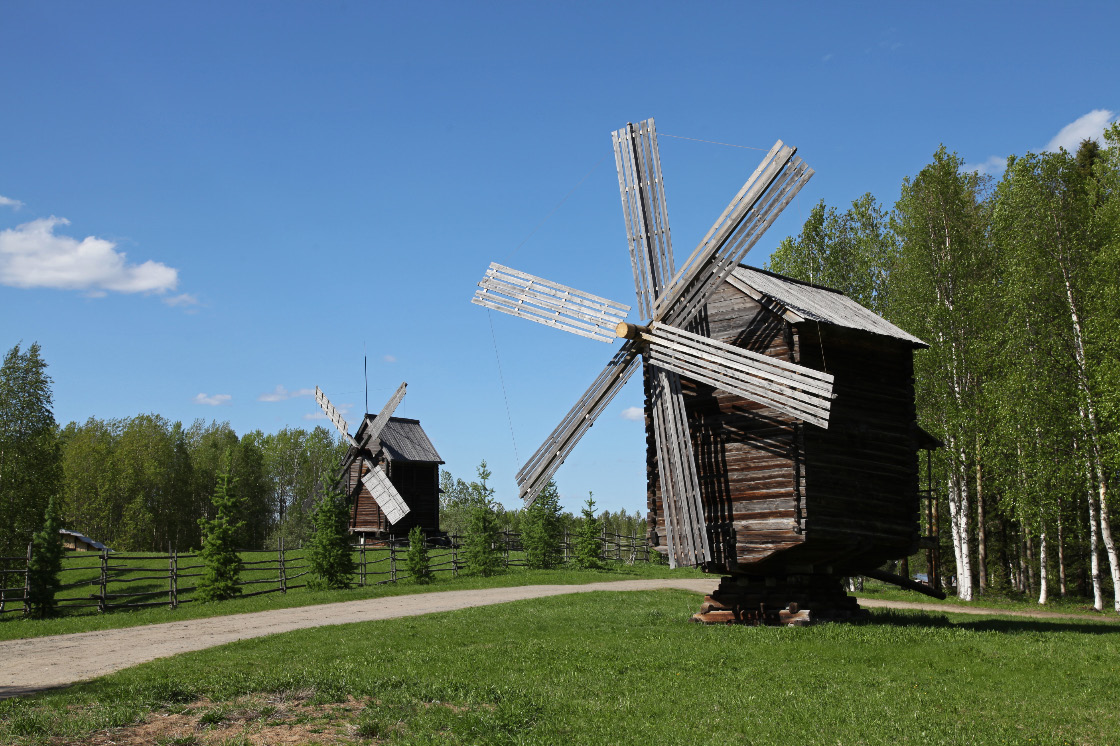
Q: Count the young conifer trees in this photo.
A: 7